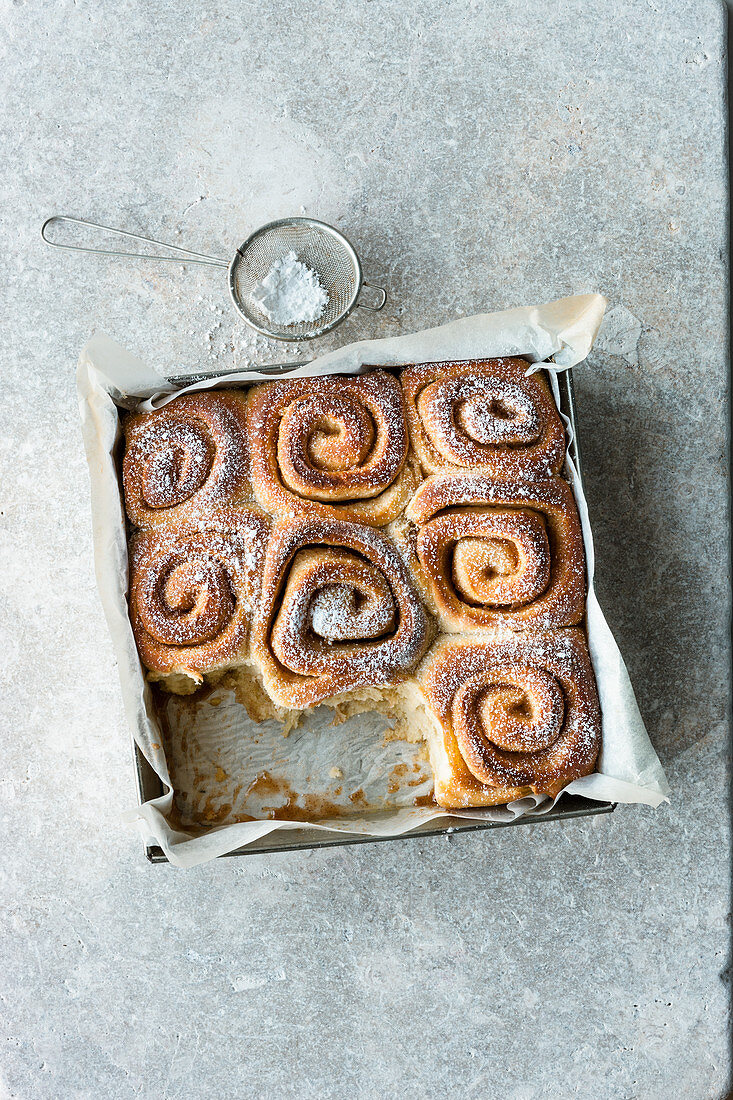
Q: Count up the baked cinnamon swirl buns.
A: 7